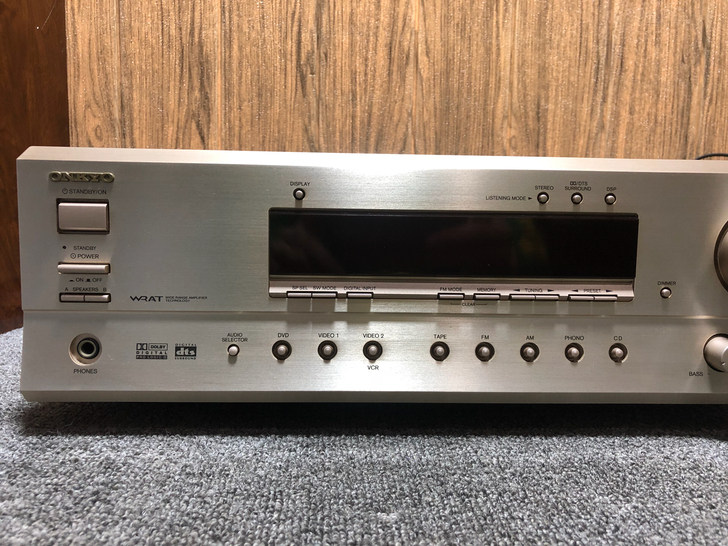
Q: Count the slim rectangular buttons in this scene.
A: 12